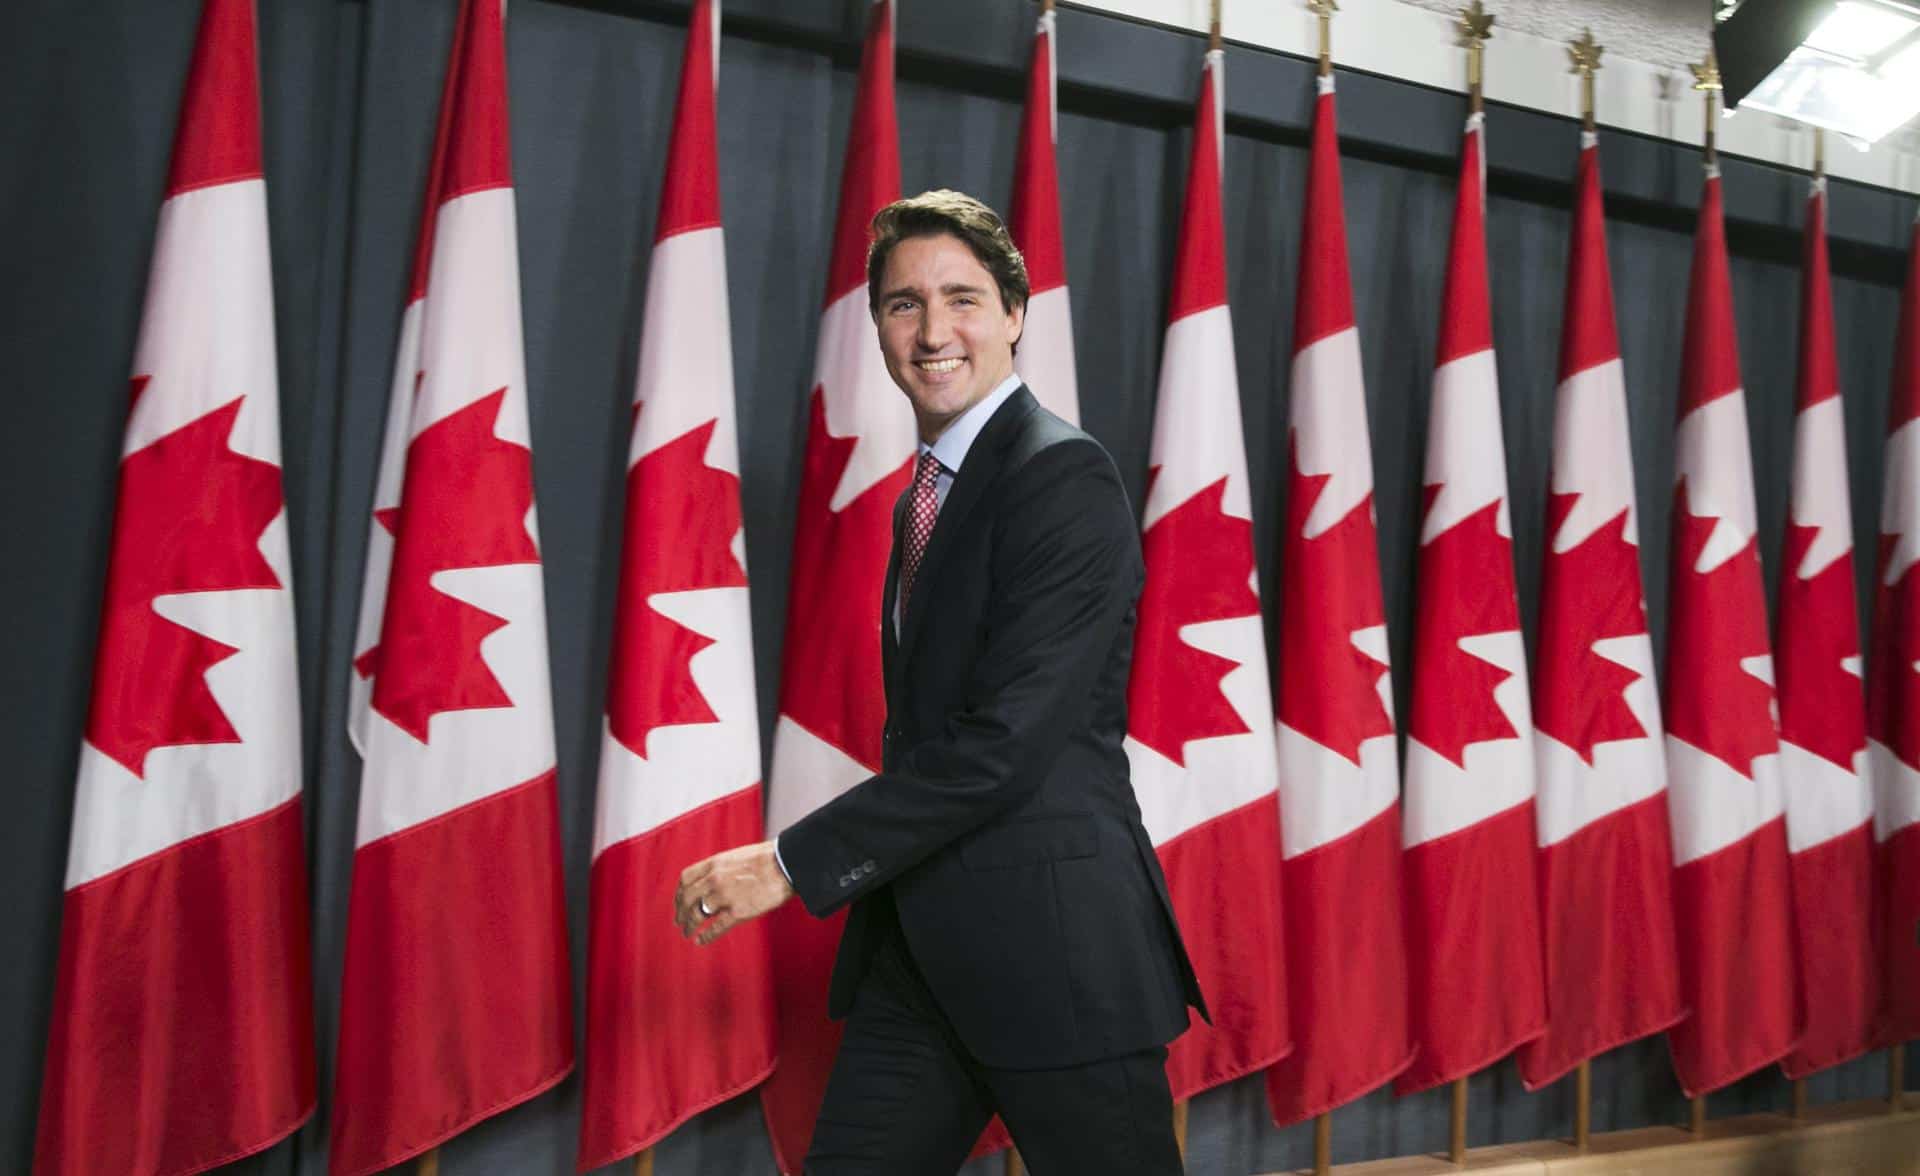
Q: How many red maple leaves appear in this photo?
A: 11